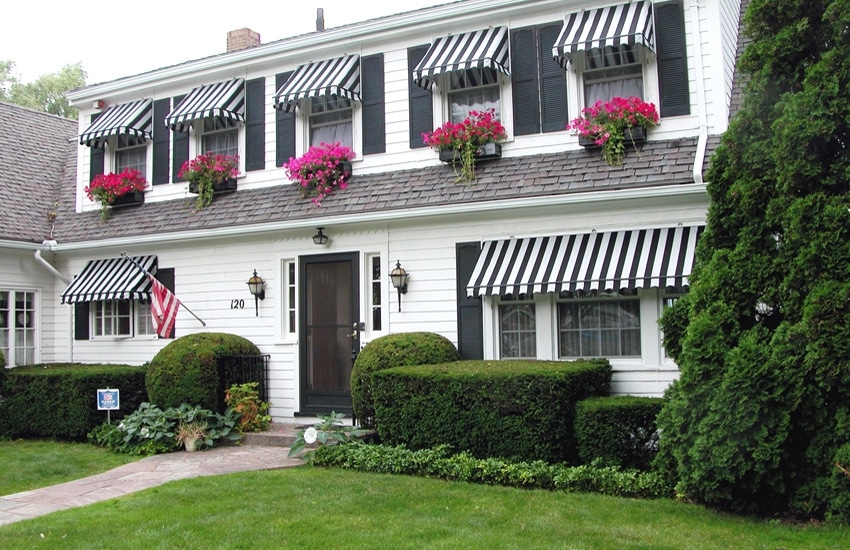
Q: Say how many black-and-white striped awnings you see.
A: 7